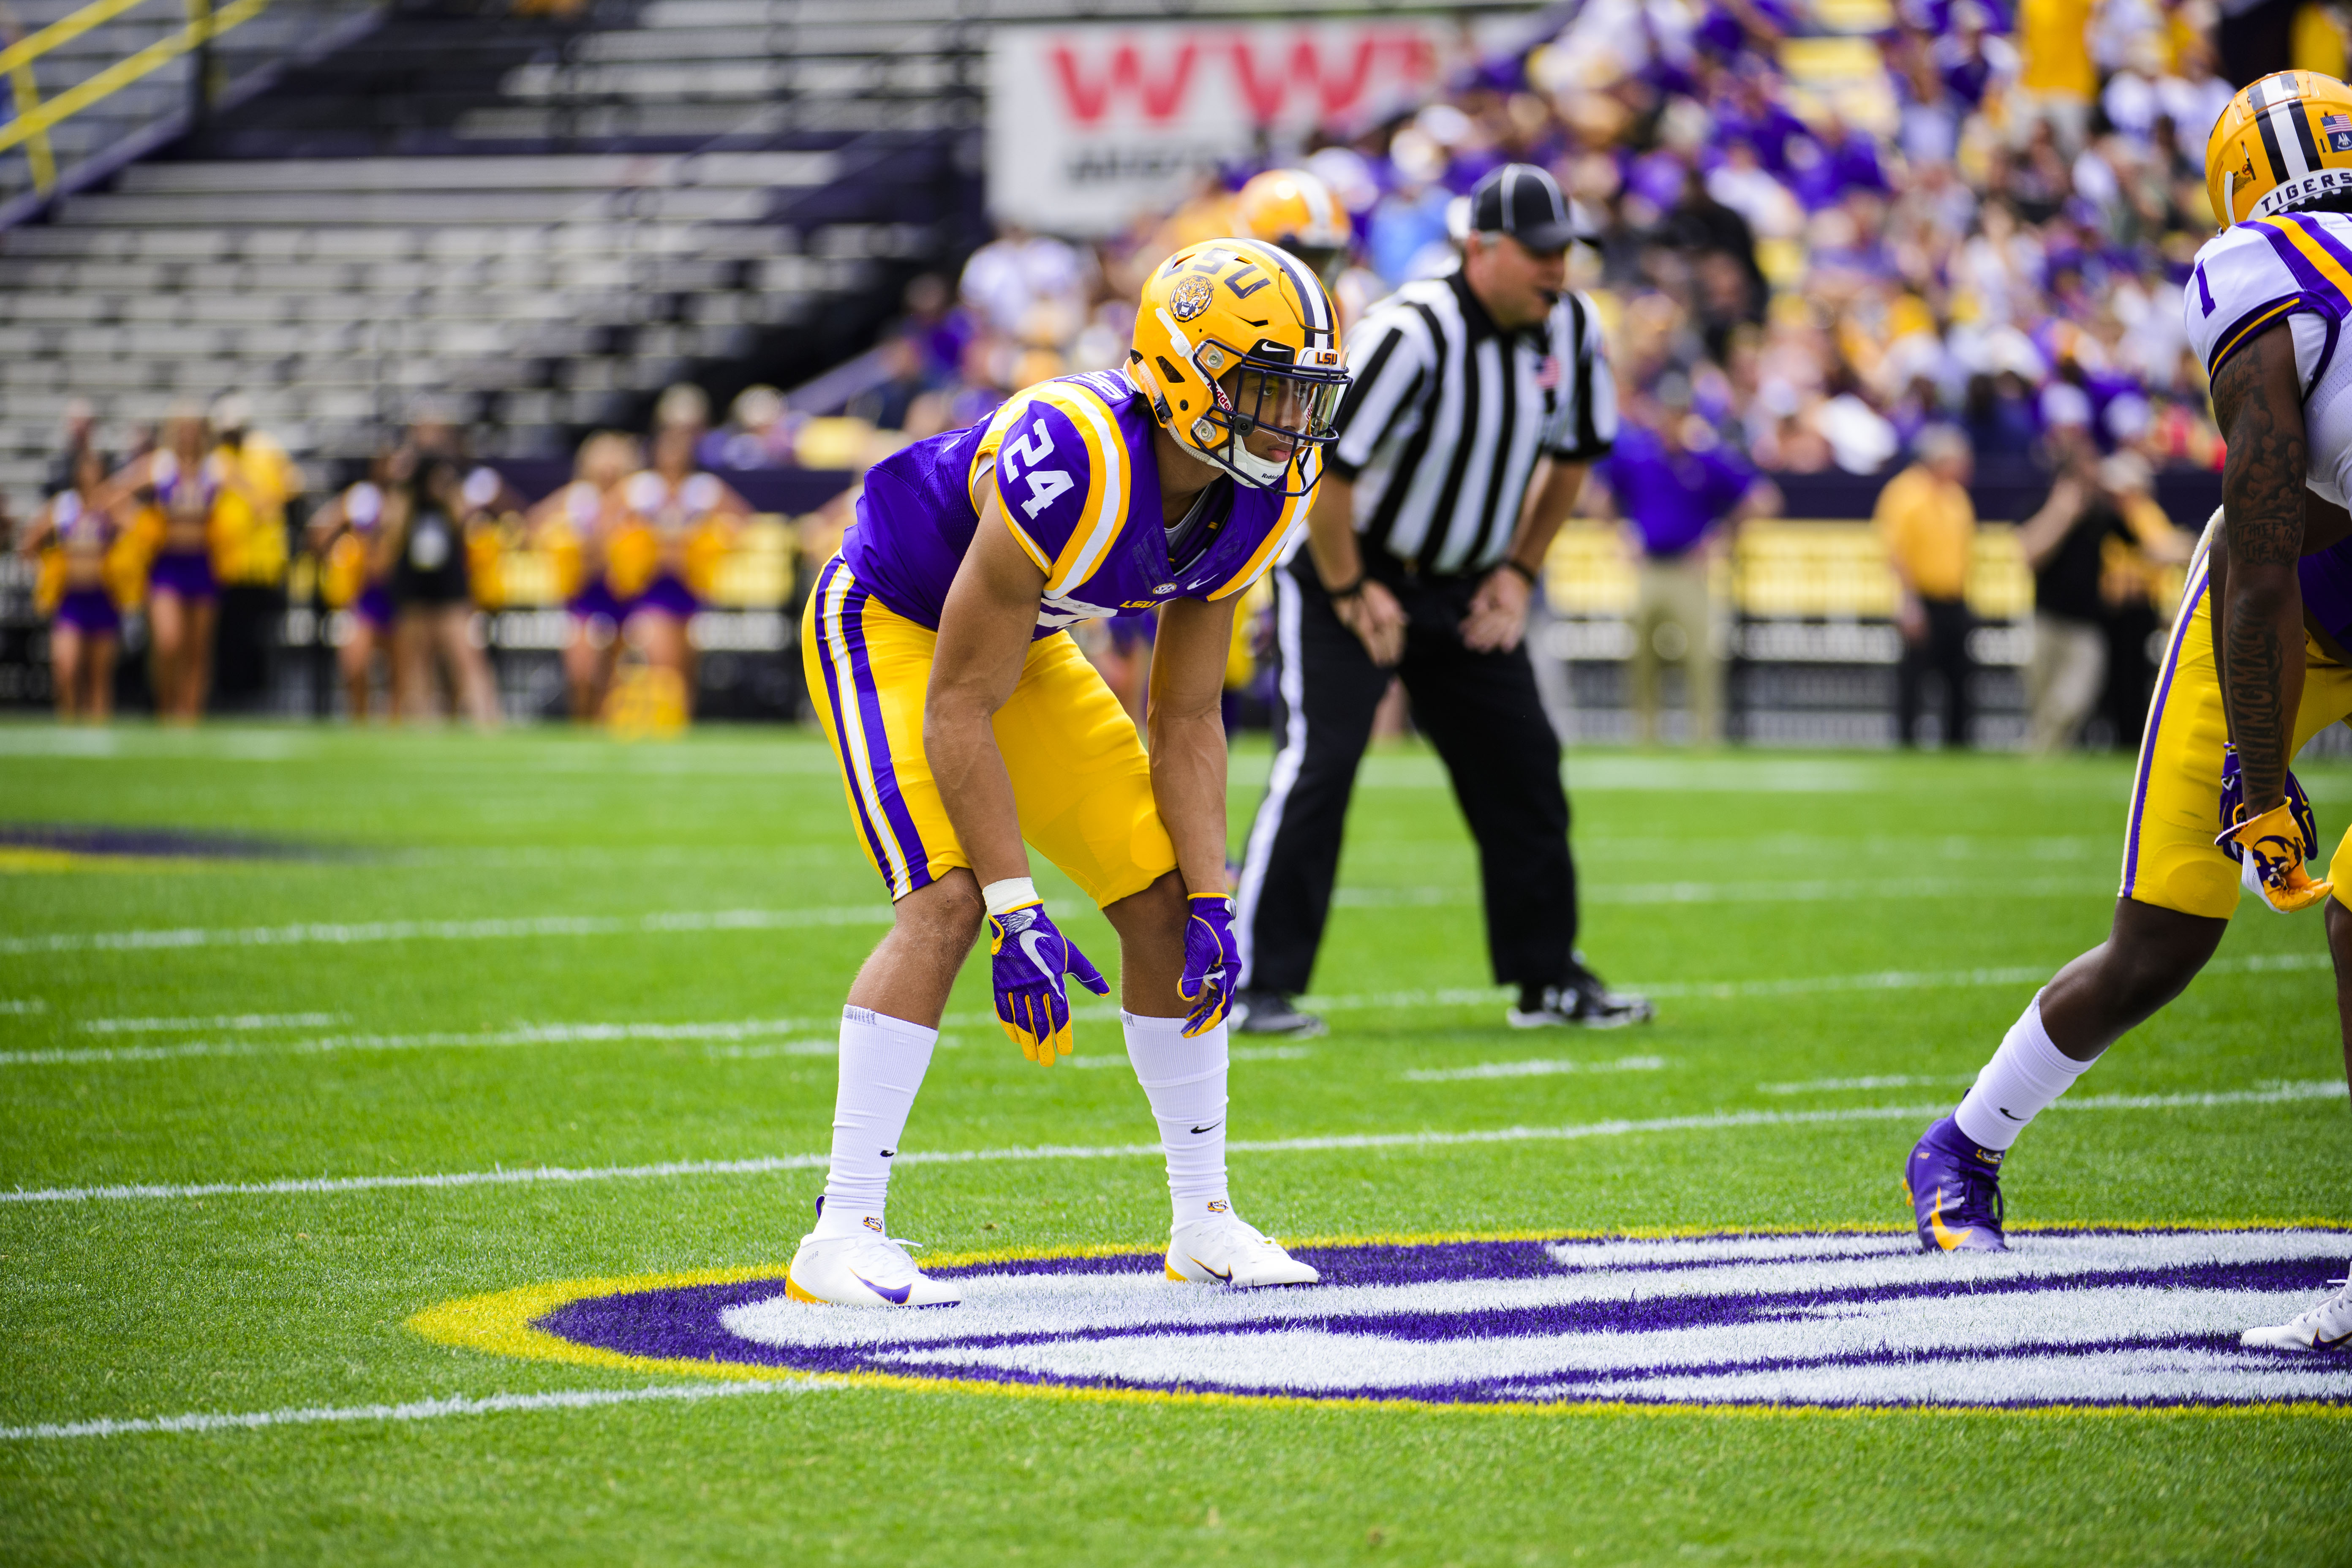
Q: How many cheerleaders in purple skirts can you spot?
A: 5